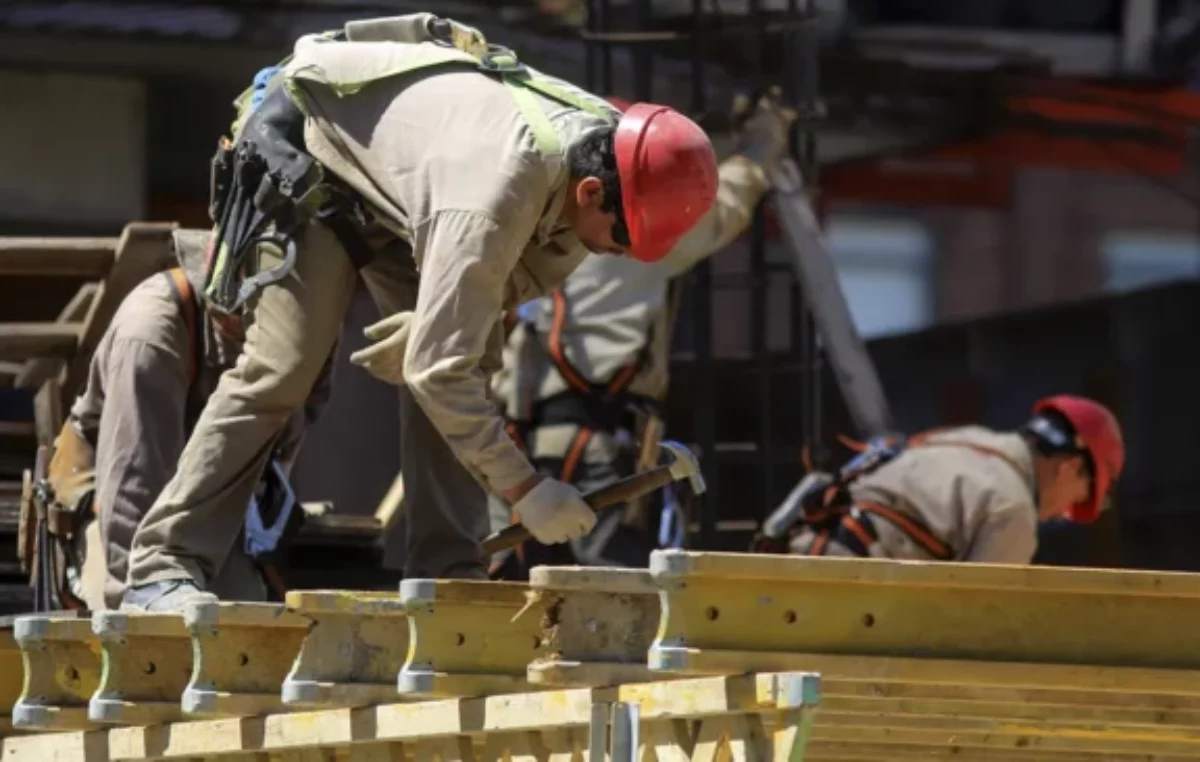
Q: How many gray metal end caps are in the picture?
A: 11